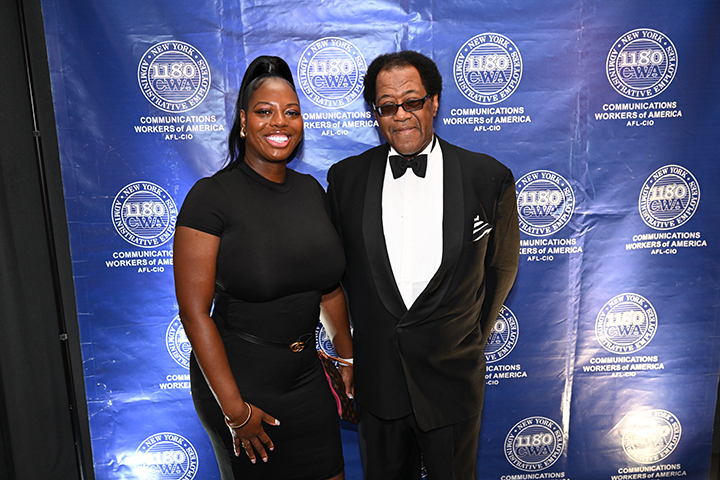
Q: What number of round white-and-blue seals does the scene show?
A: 14